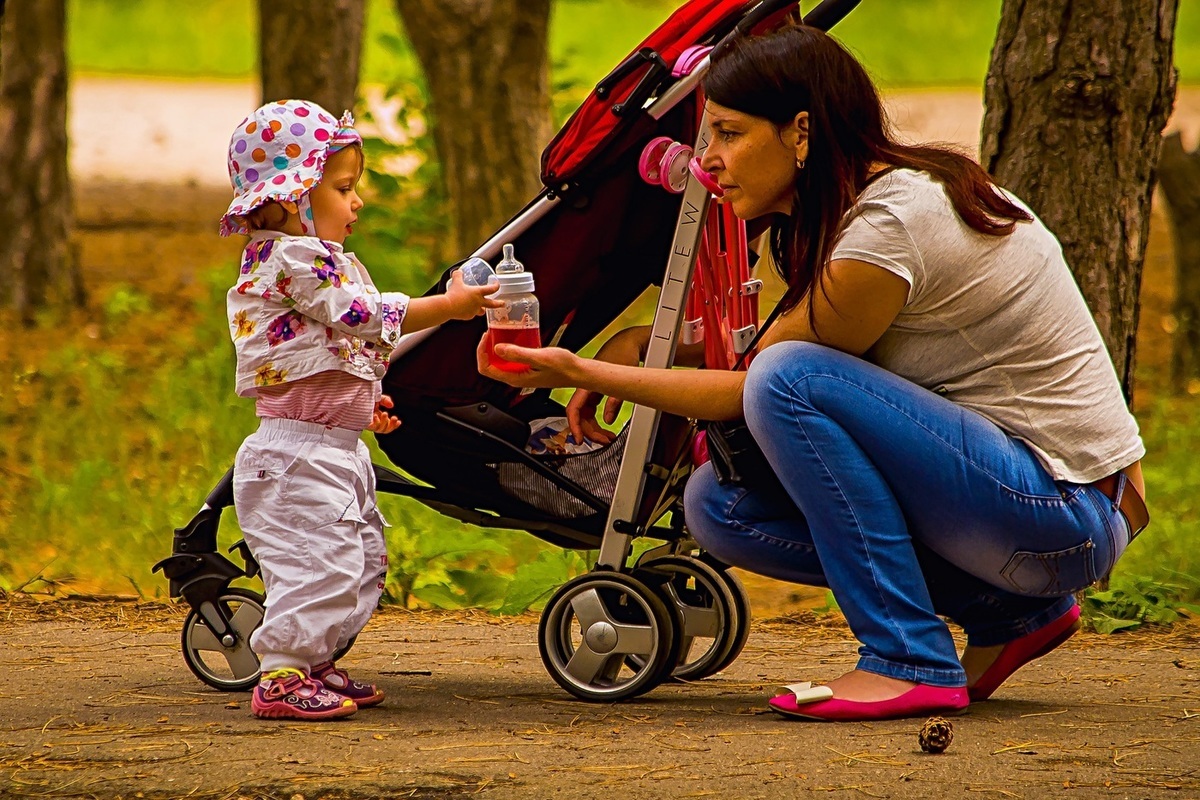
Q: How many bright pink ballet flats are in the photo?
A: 2